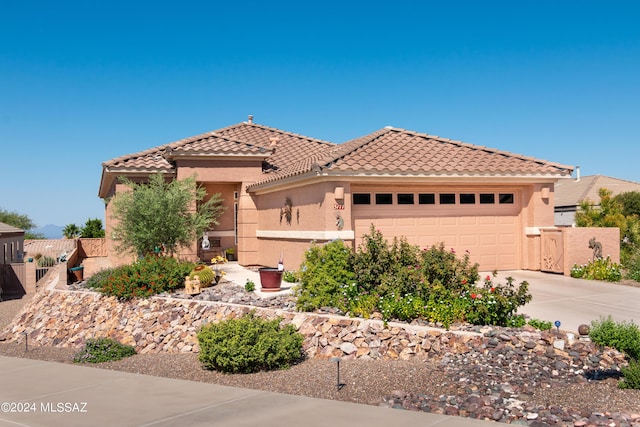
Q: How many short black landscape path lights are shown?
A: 2